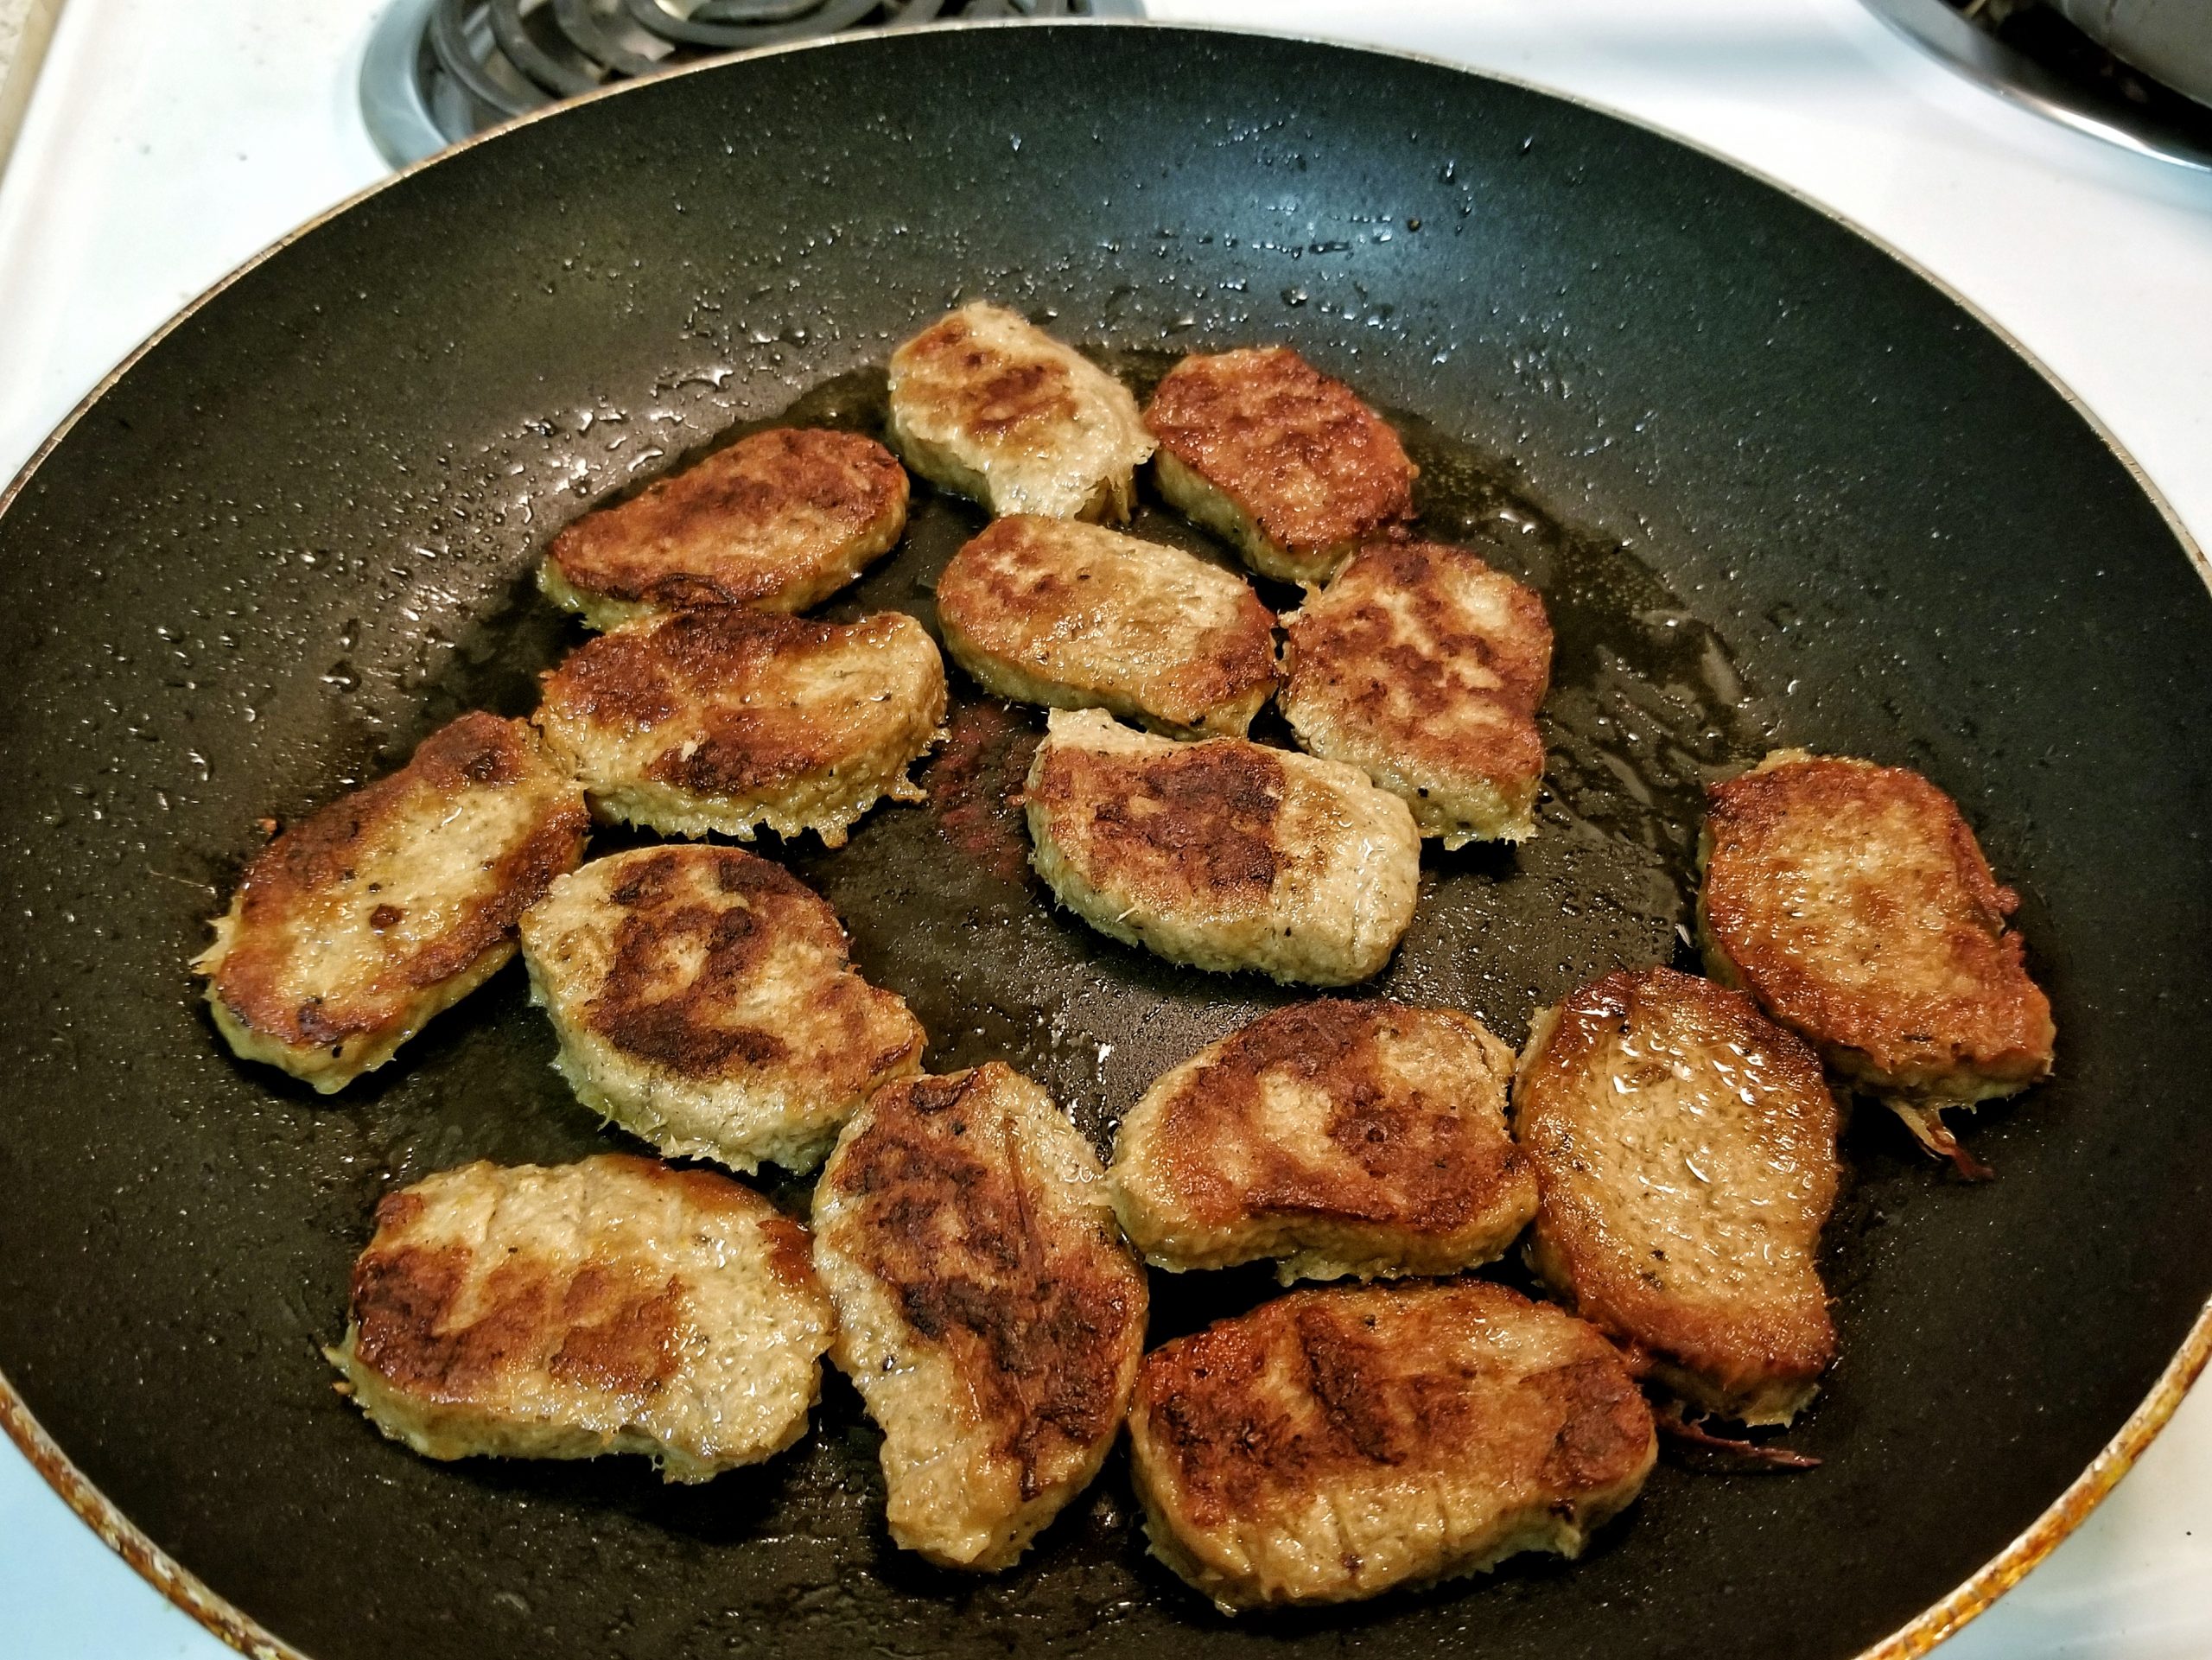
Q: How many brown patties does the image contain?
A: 15